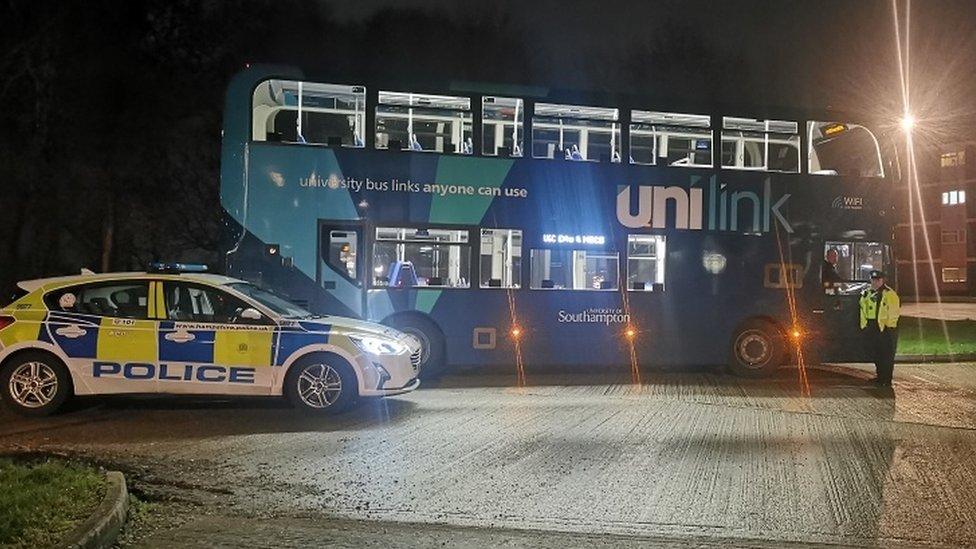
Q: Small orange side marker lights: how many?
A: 3